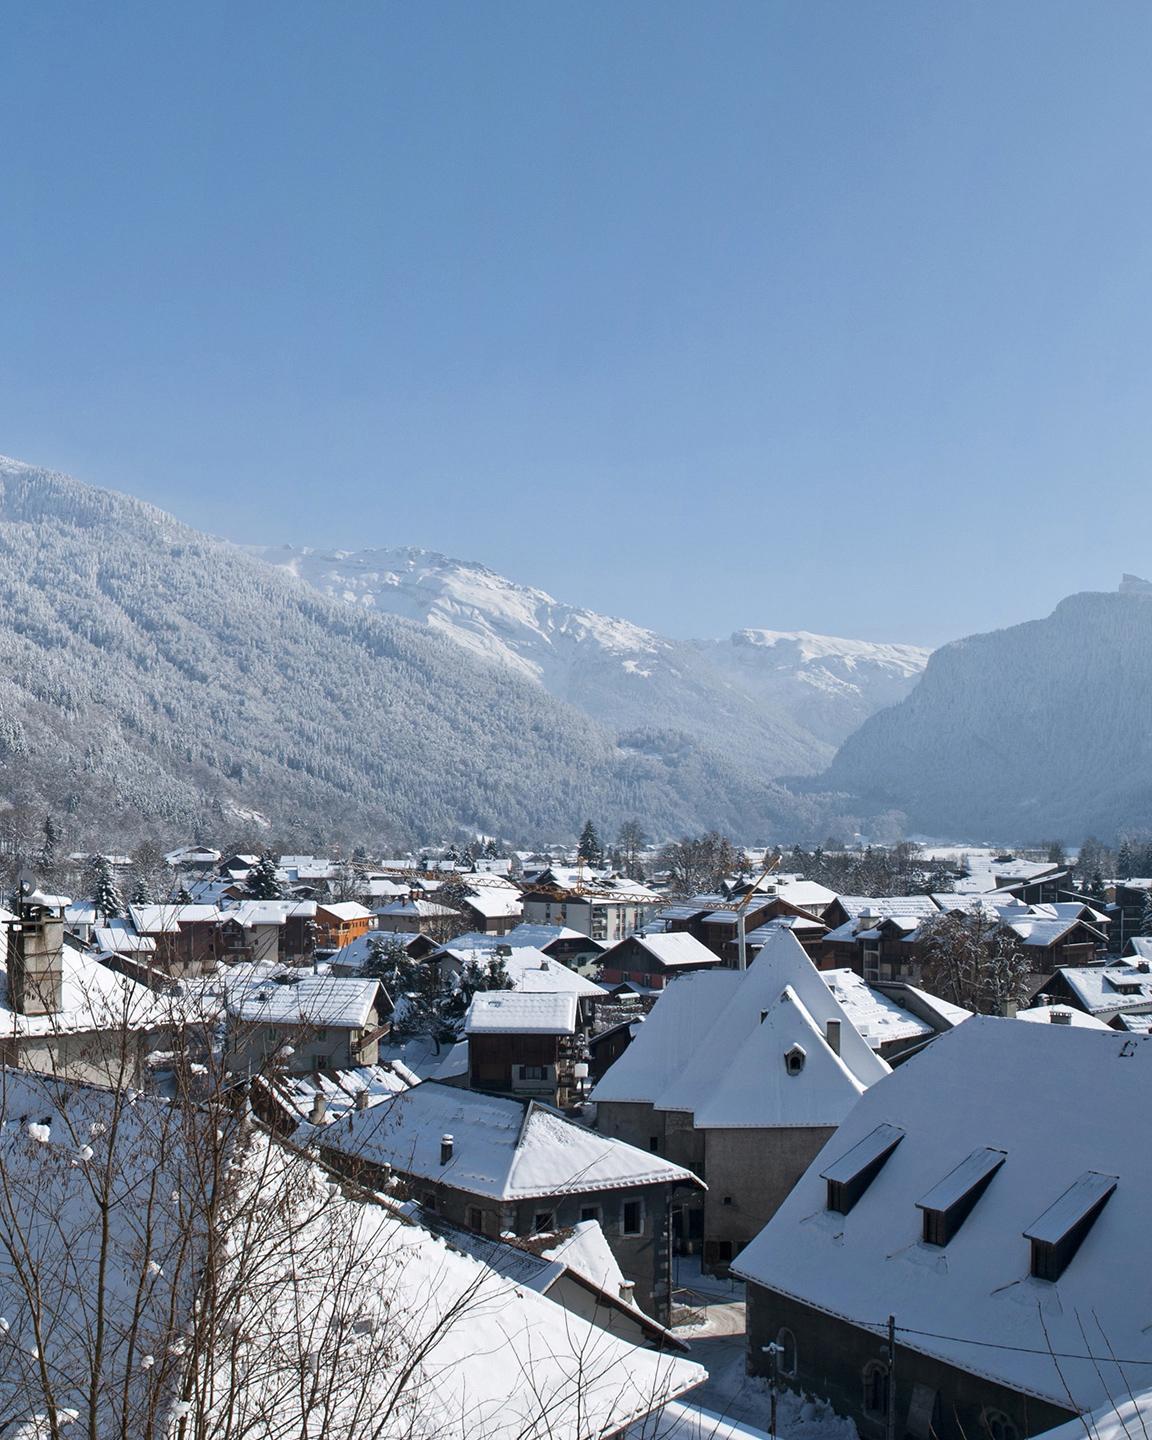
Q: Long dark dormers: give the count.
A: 3